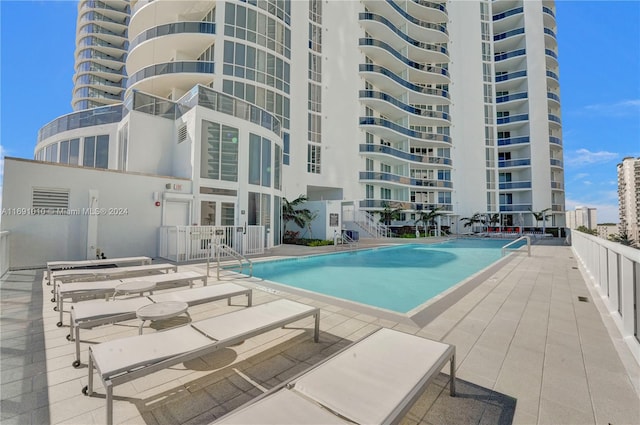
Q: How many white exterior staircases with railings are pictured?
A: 1